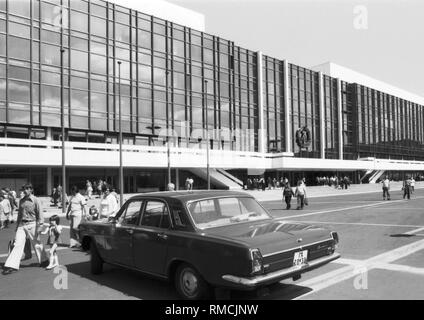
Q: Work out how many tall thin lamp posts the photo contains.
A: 4